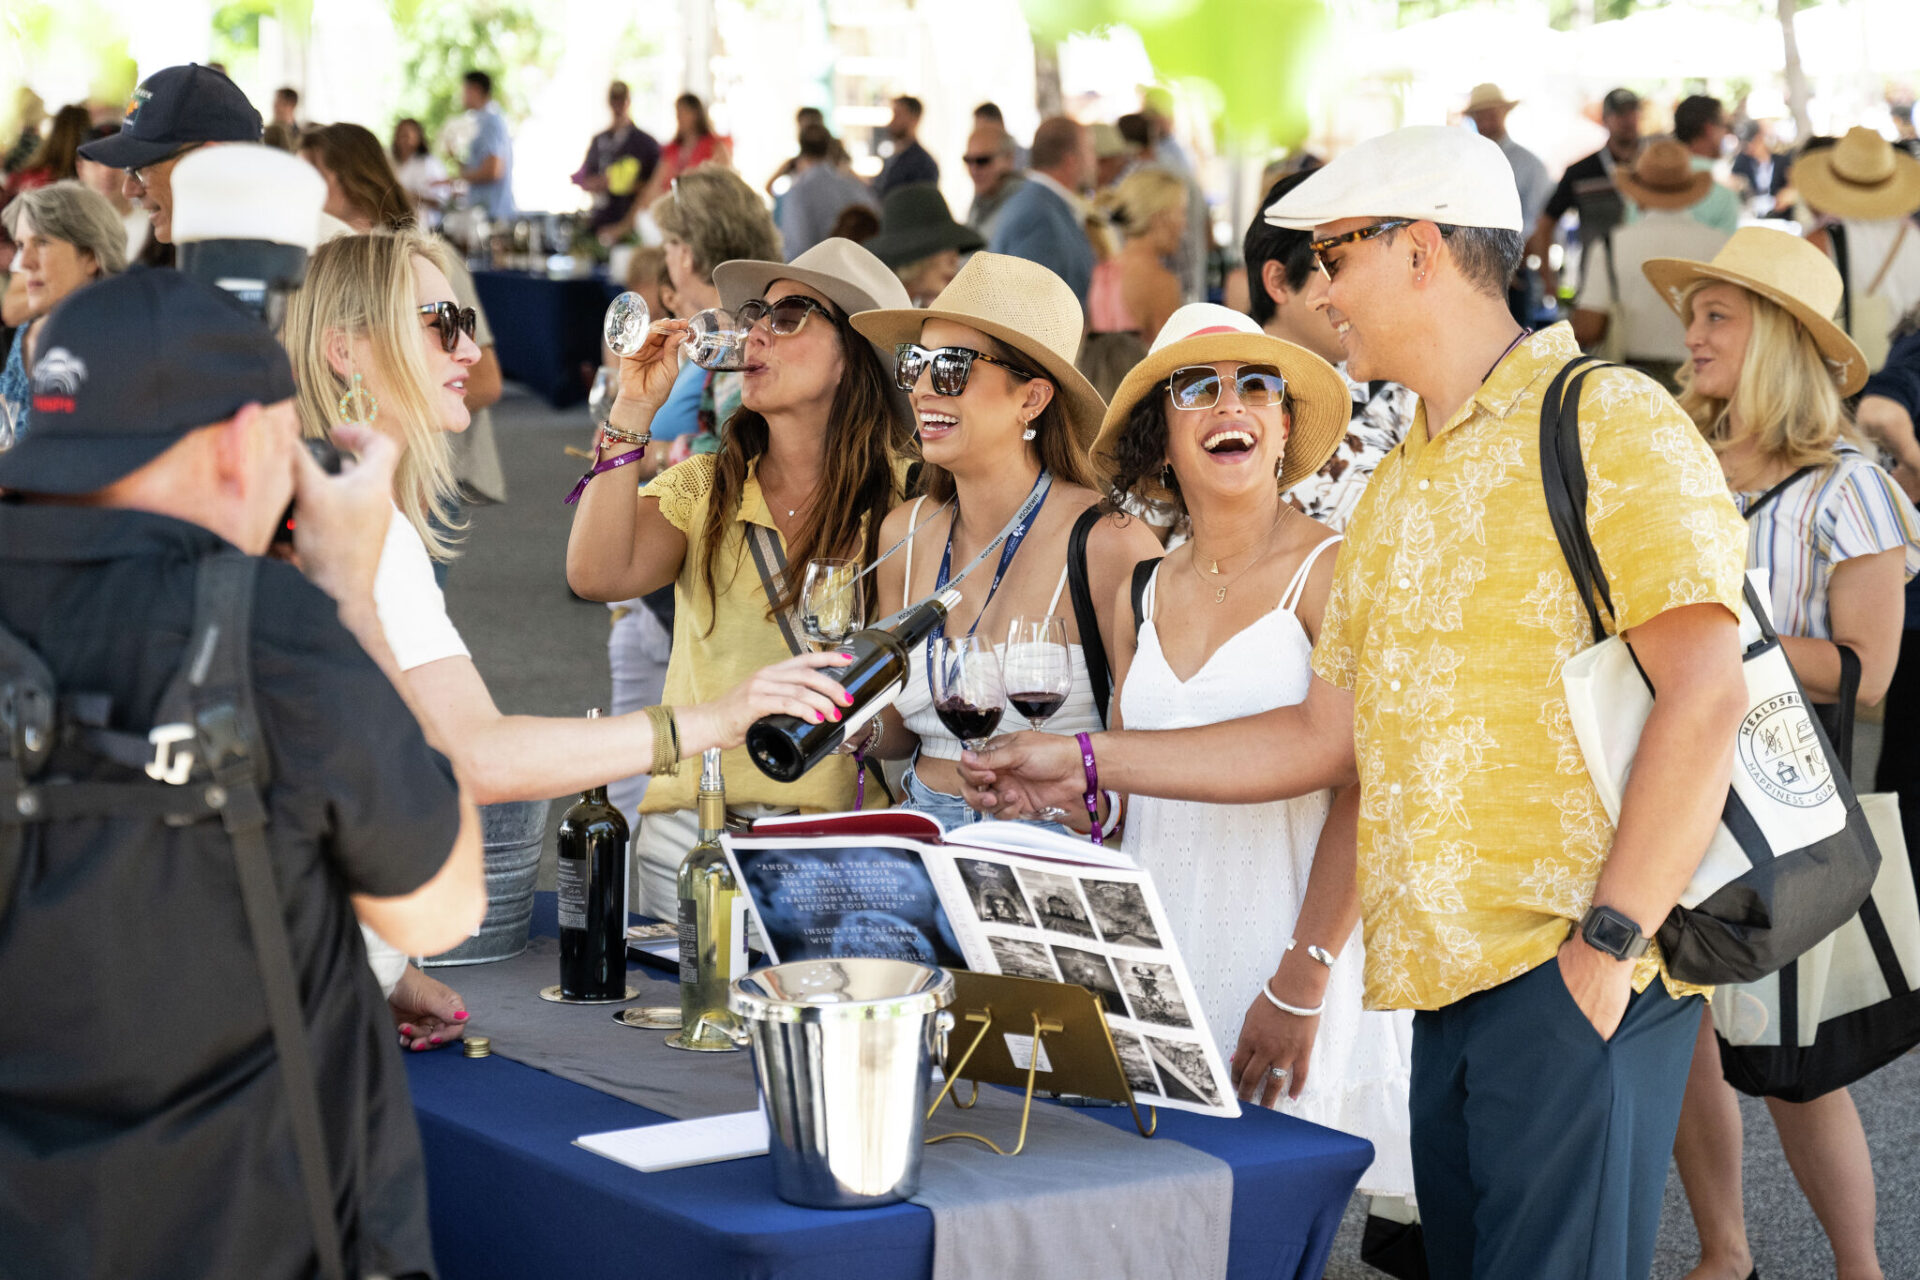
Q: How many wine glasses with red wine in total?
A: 3